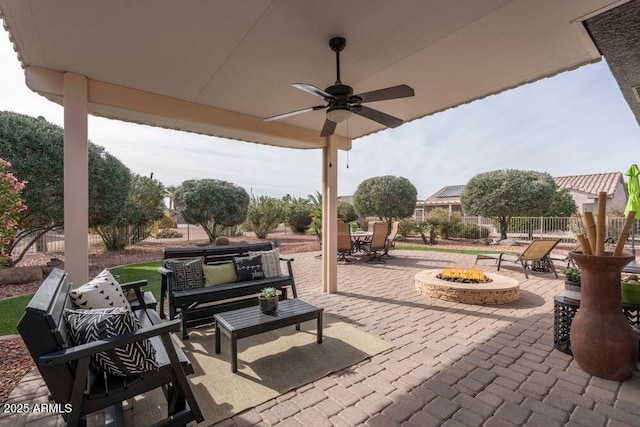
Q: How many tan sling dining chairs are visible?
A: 4